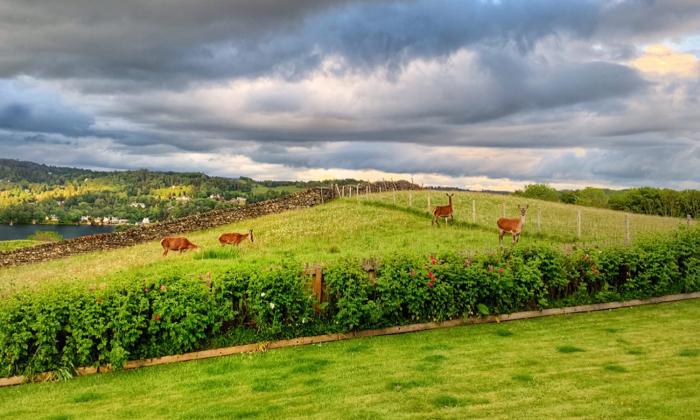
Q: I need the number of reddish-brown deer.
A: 4